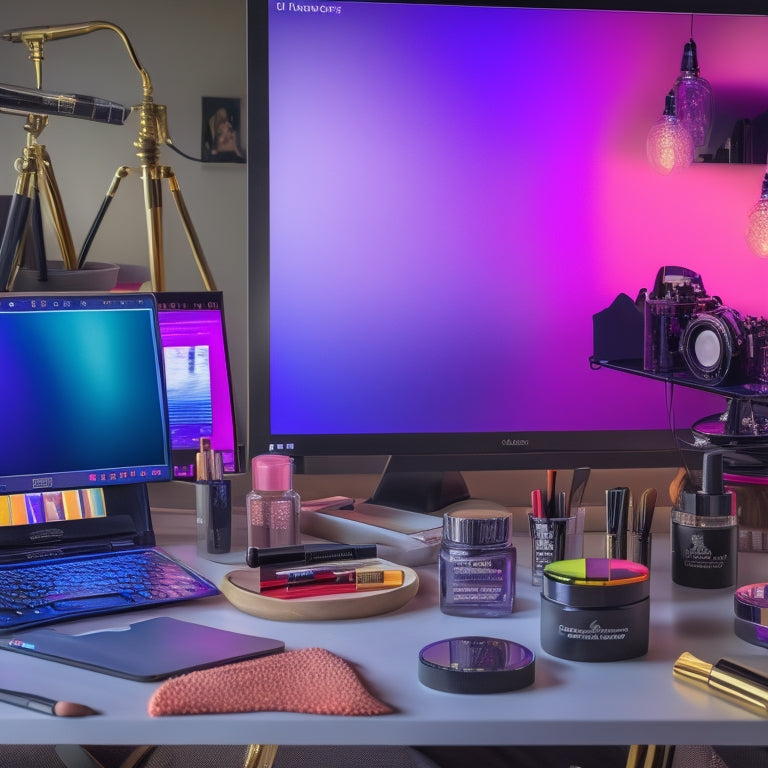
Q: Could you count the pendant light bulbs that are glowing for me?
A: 2